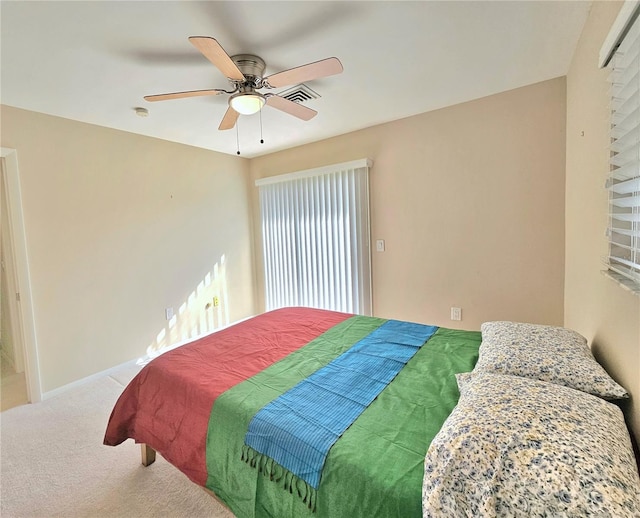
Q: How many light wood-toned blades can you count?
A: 5